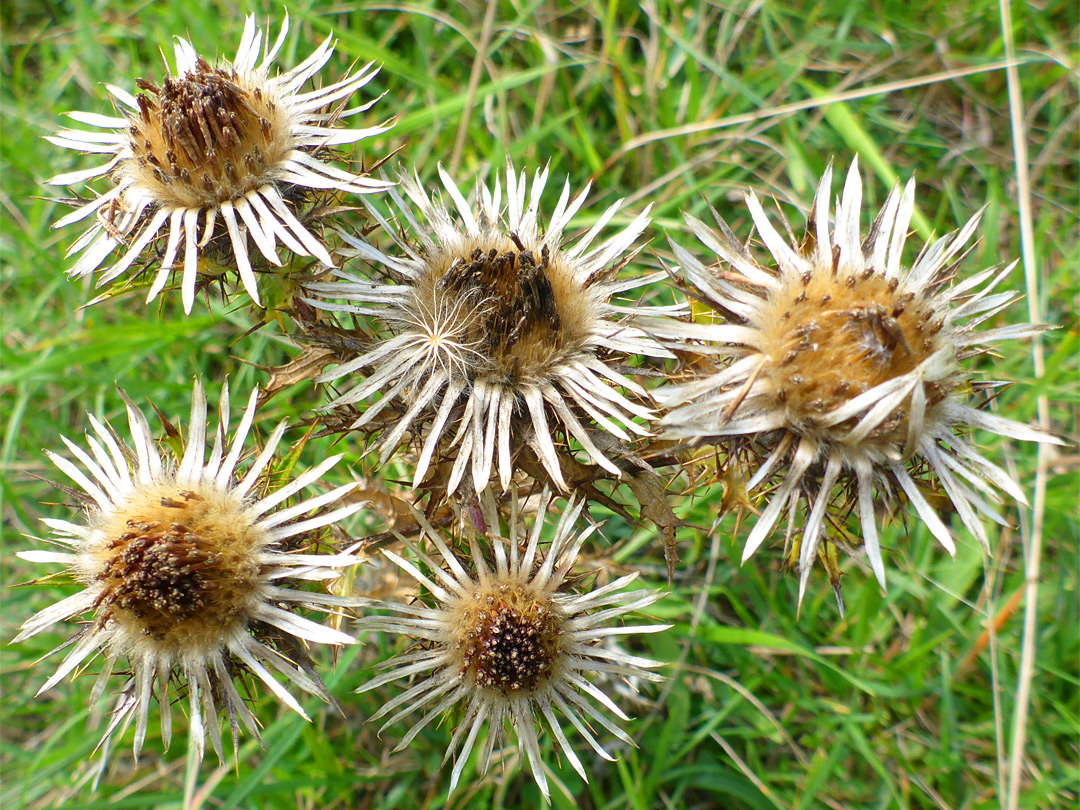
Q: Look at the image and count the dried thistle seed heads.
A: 5